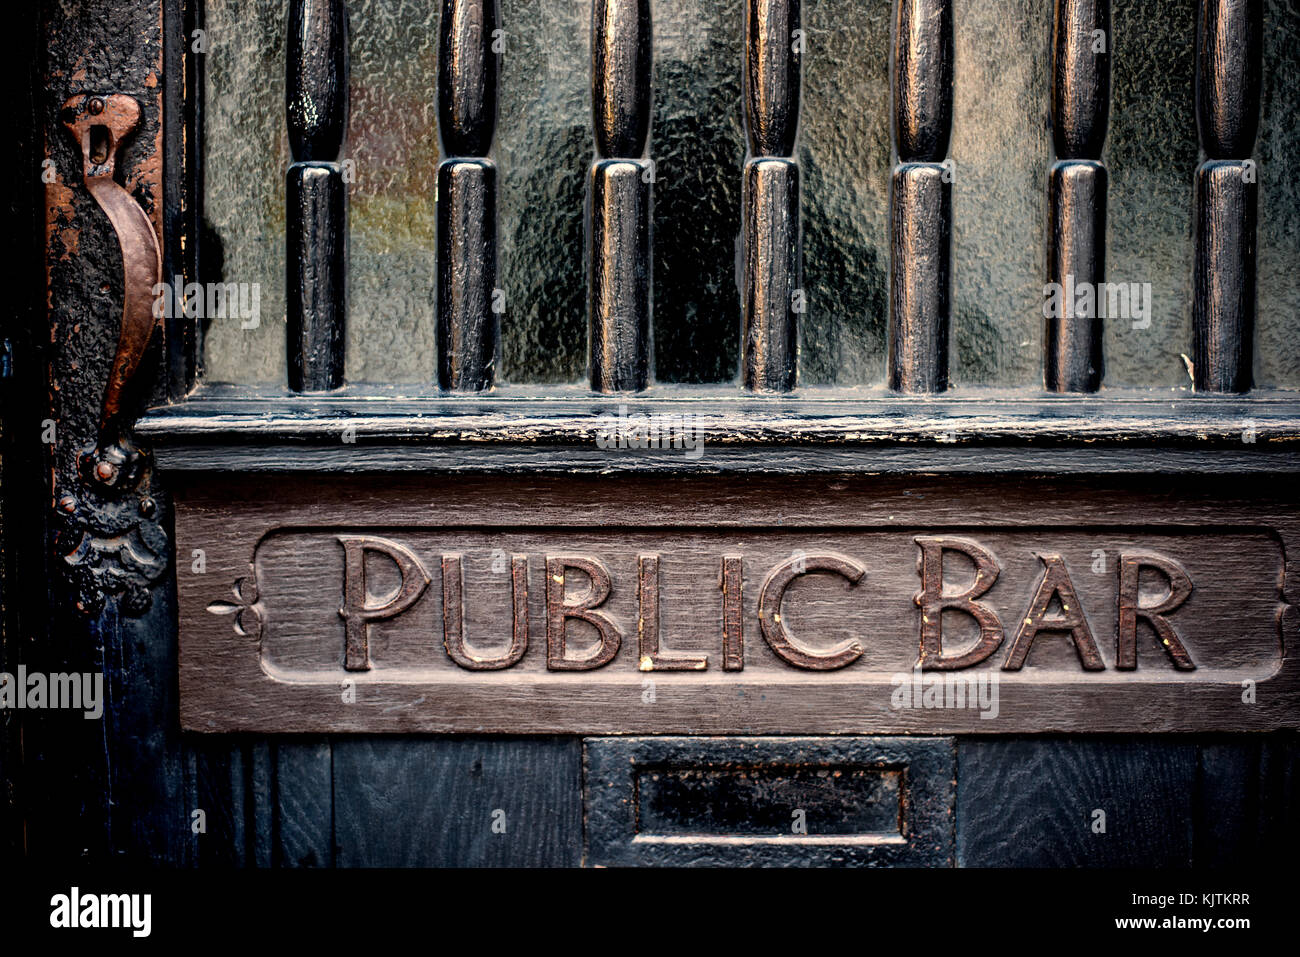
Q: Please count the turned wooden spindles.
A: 7